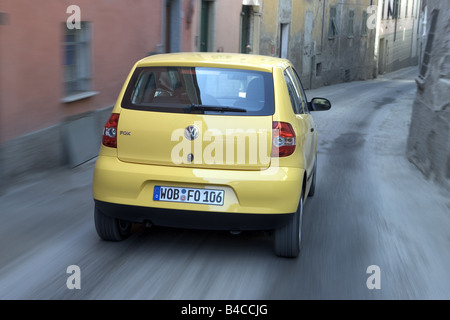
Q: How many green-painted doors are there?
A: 2